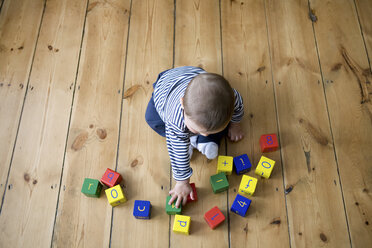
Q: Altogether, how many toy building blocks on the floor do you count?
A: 15